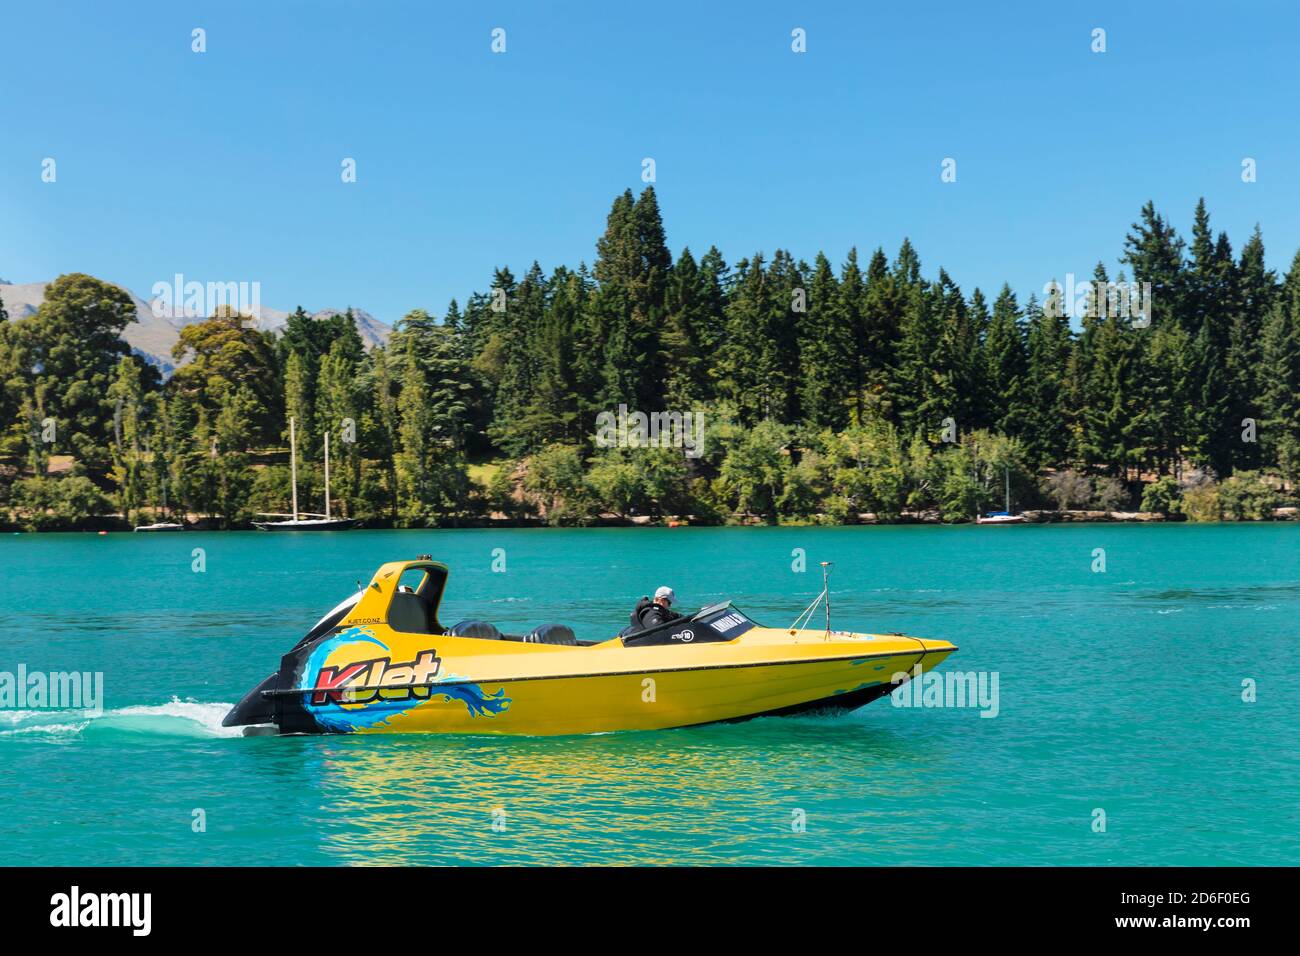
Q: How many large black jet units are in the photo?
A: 1